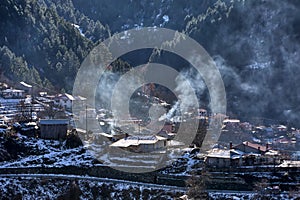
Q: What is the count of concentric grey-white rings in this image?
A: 2